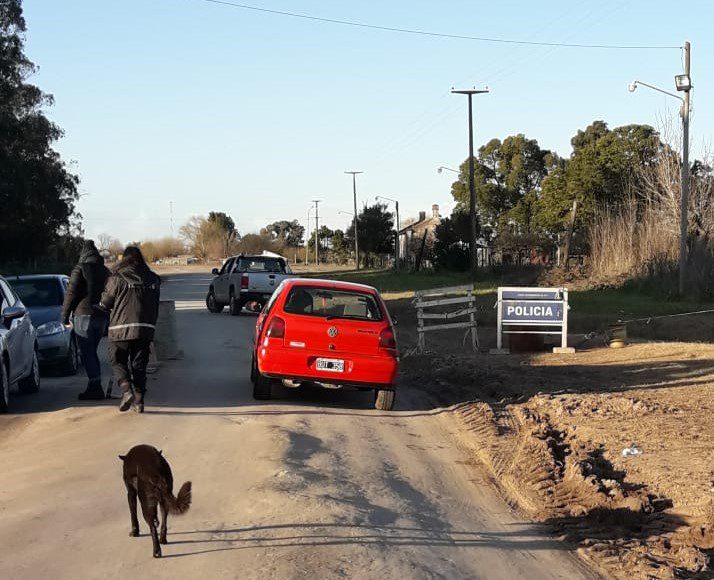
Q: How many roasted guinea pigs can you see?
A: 0